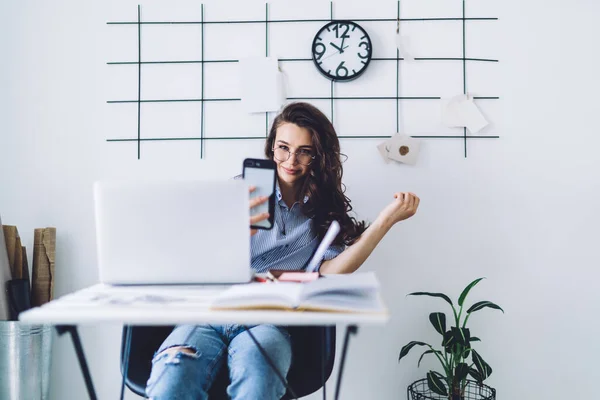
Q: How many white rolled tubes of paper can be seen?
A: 1